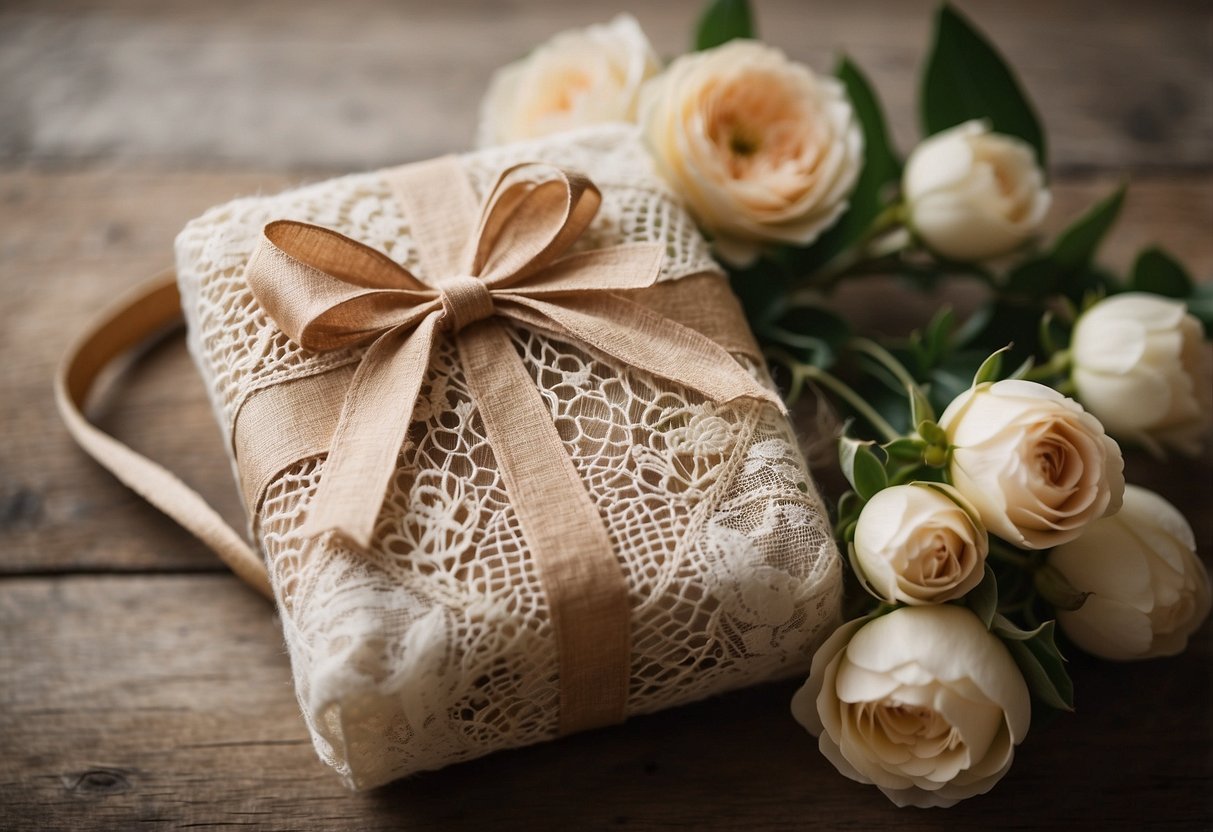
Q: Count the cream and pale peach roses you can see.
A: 8